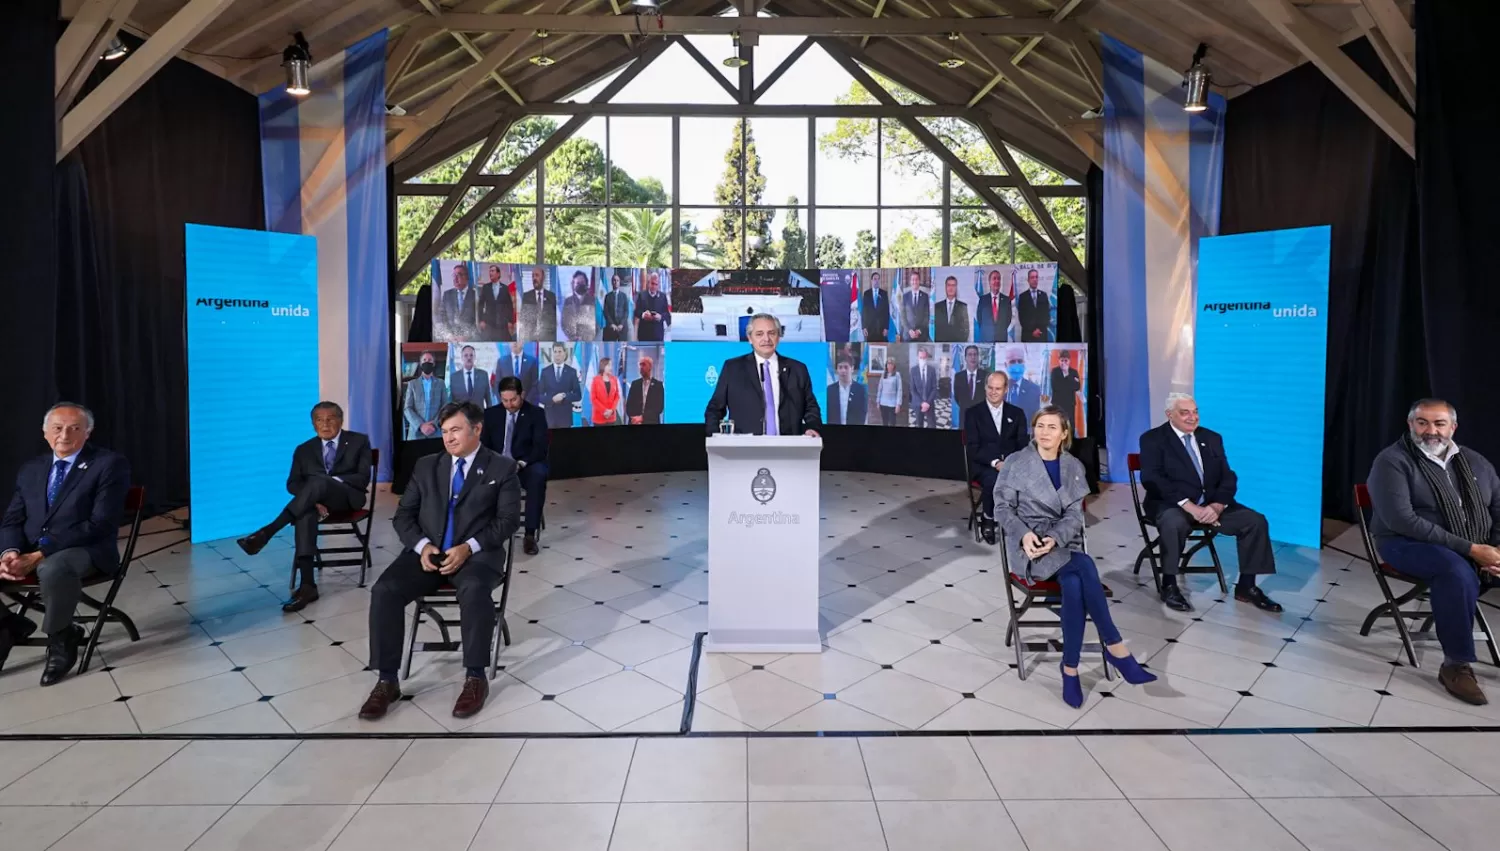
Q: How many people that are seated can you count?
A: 8